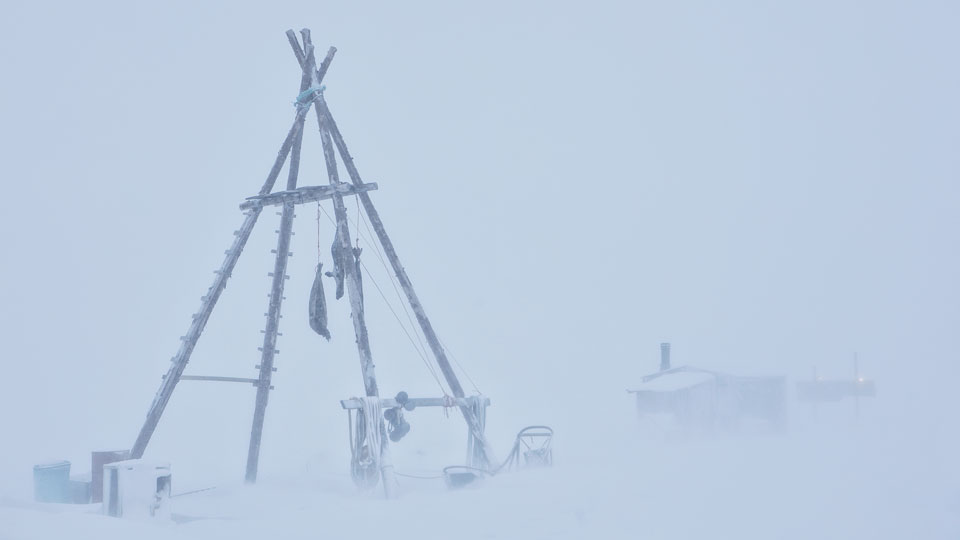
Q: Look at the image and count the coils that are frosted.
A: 2